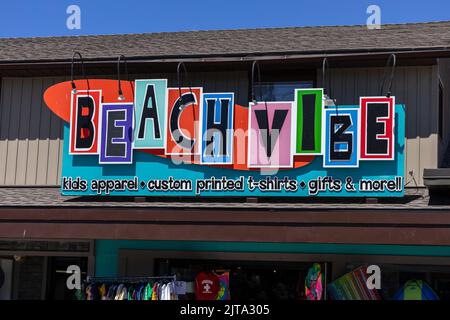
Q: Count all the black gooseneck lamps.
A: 6